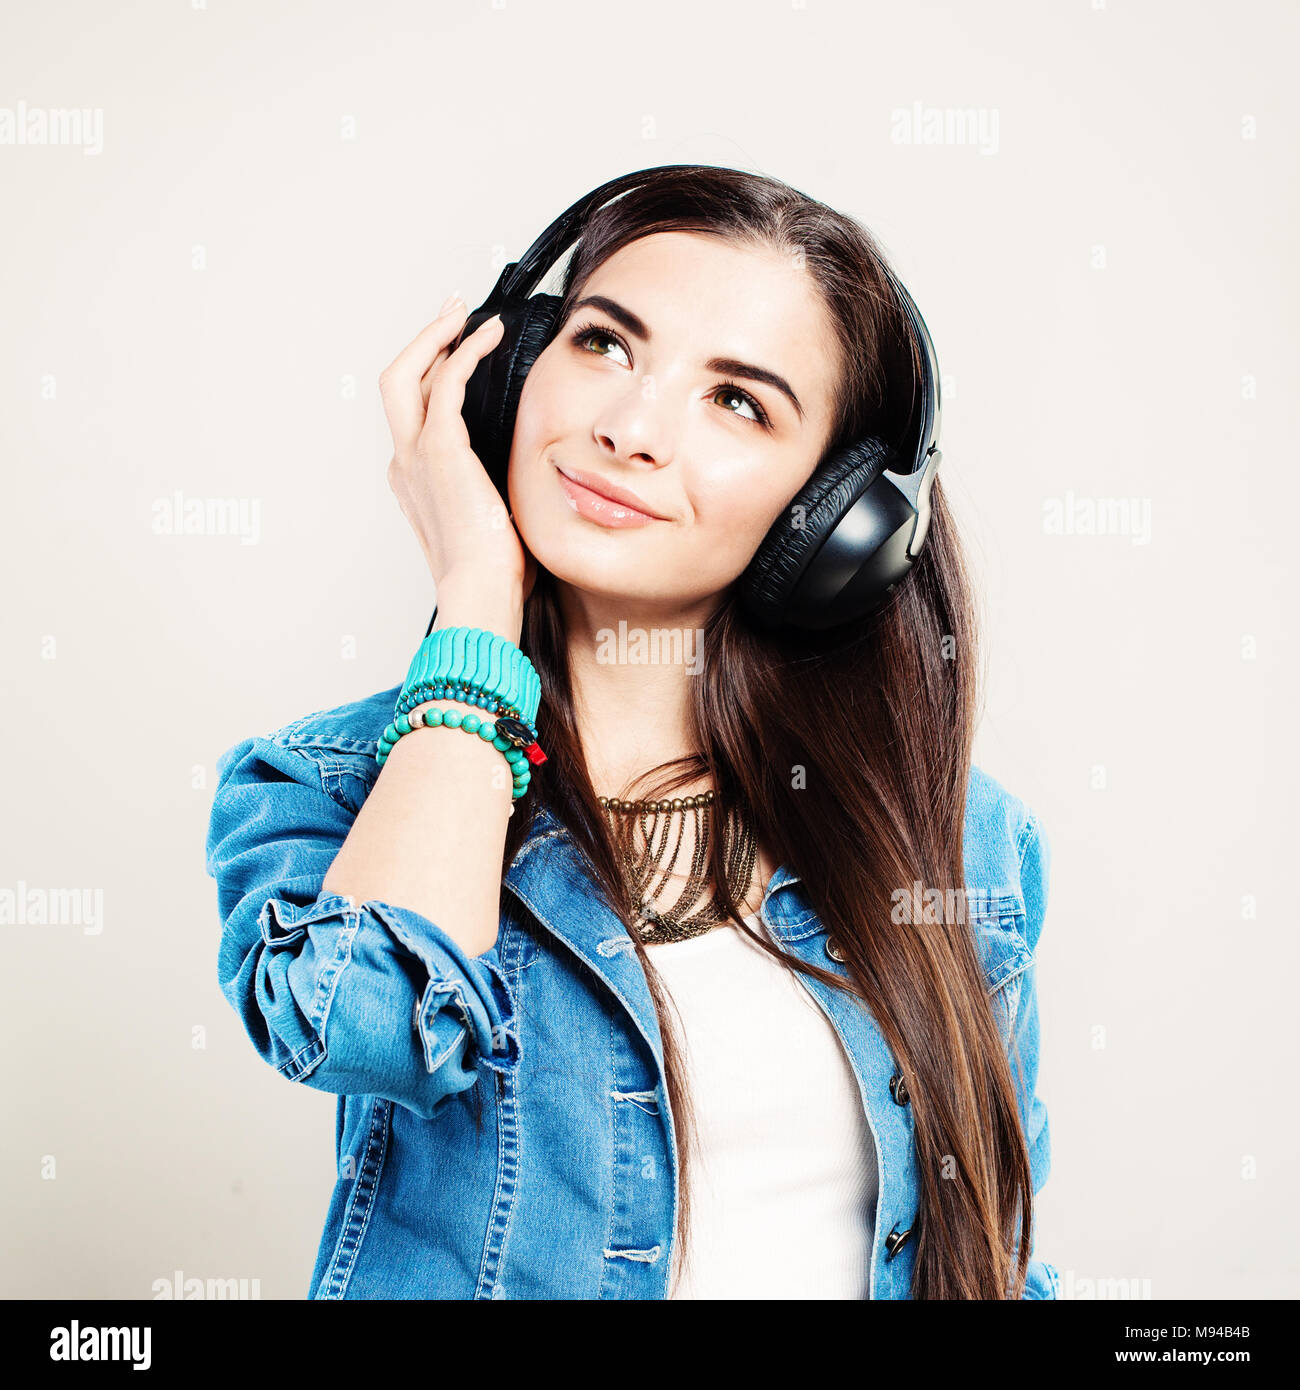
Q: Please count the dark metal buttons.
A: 3